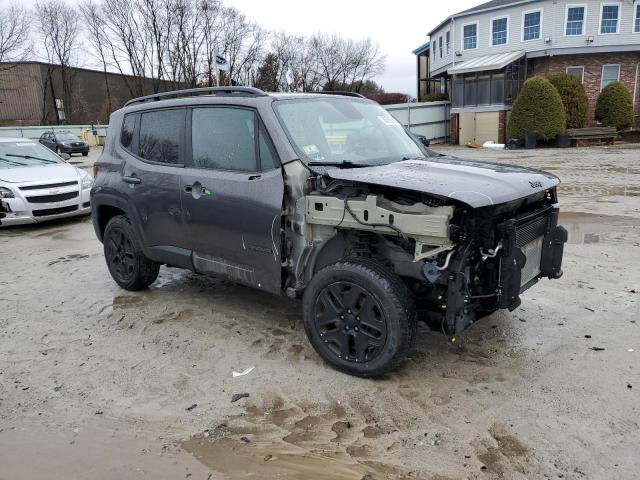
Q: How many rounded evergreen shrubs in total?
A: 3